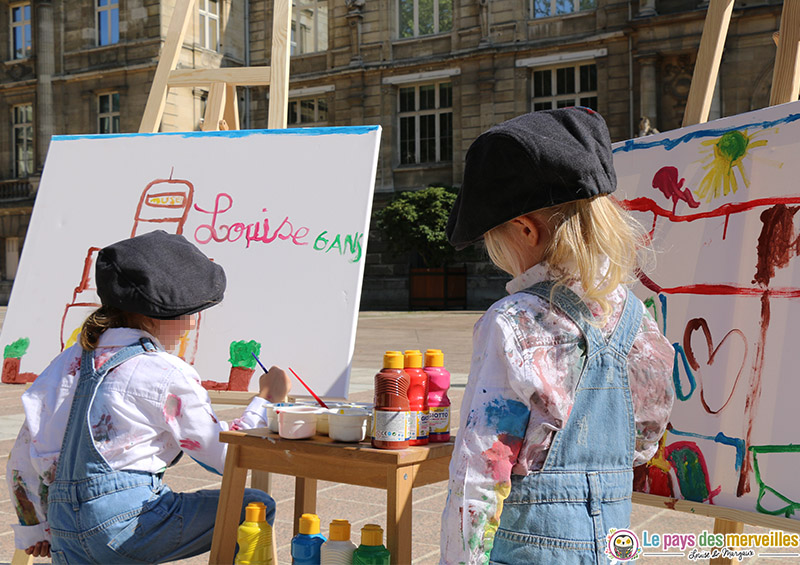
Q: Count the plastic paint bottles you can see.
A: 7